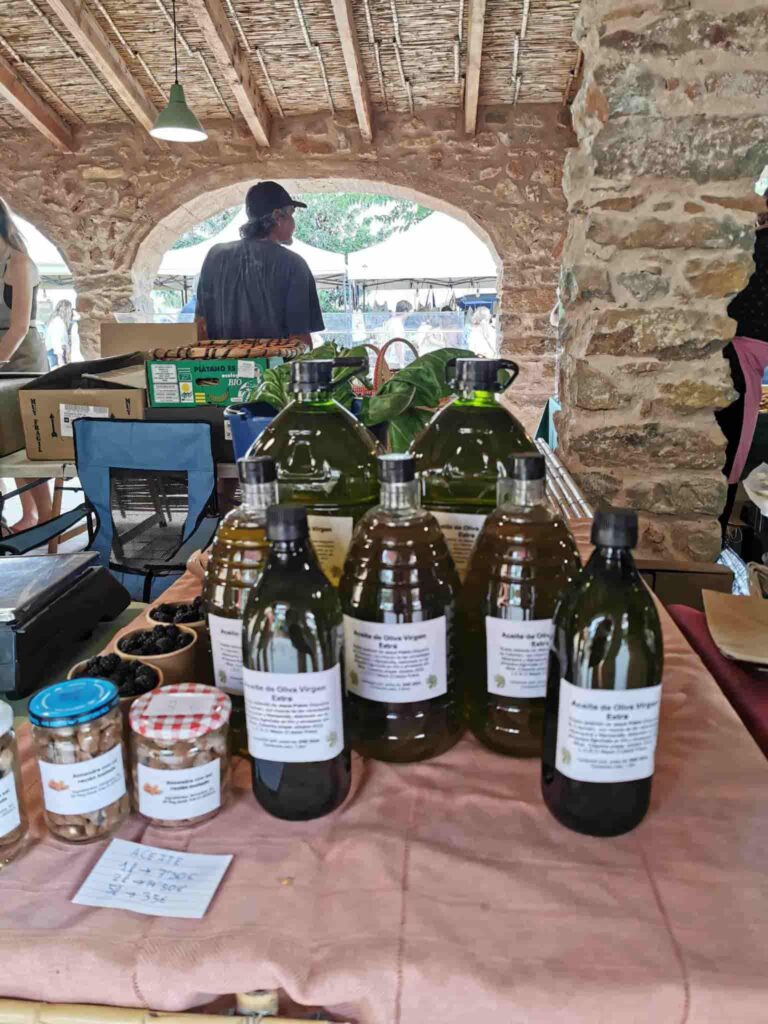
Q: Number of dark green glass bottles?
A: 2